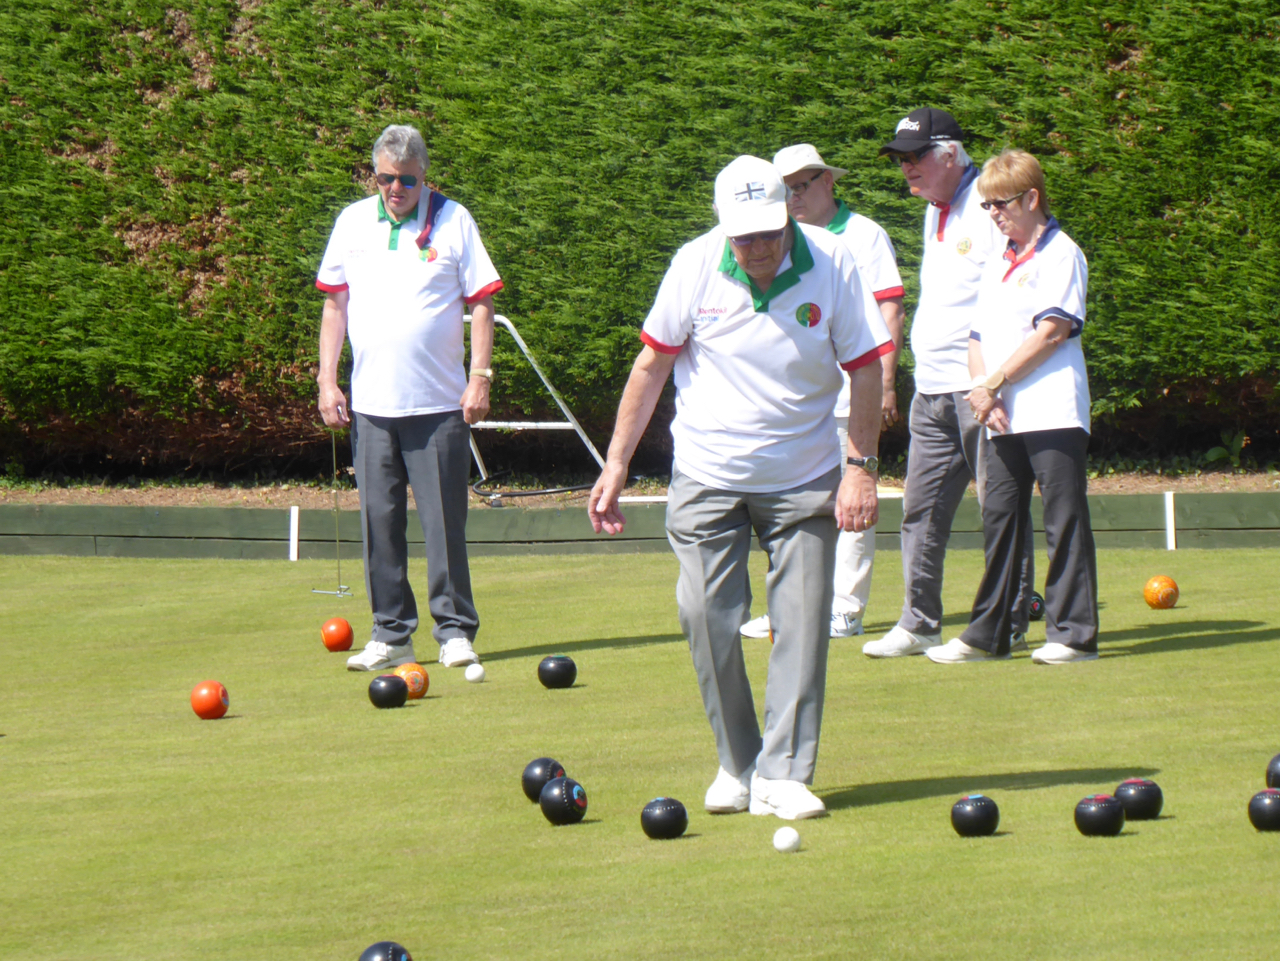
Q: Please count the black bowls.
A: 12